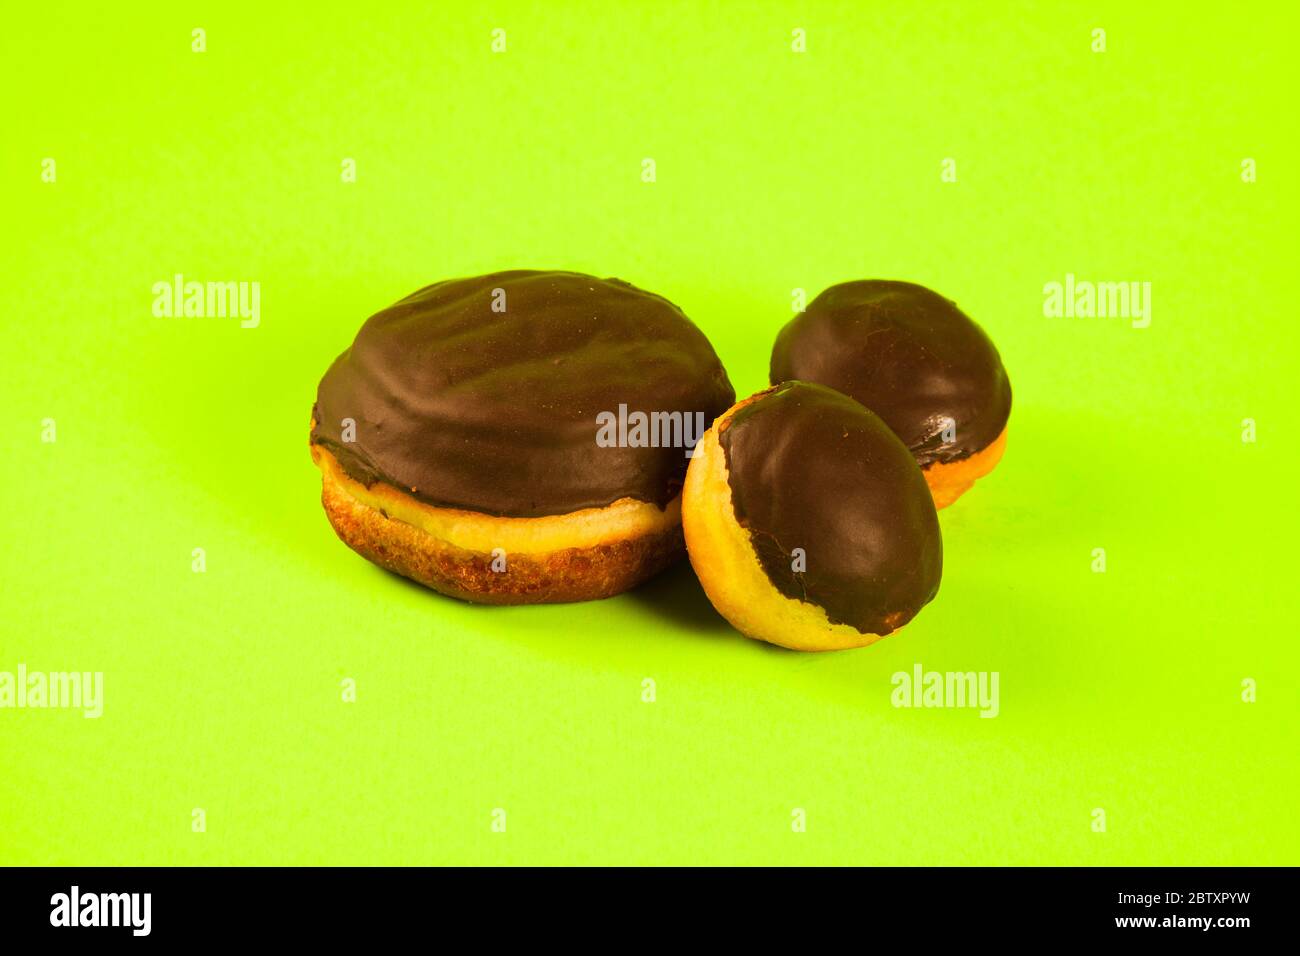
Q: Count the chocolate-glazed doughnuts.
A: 3